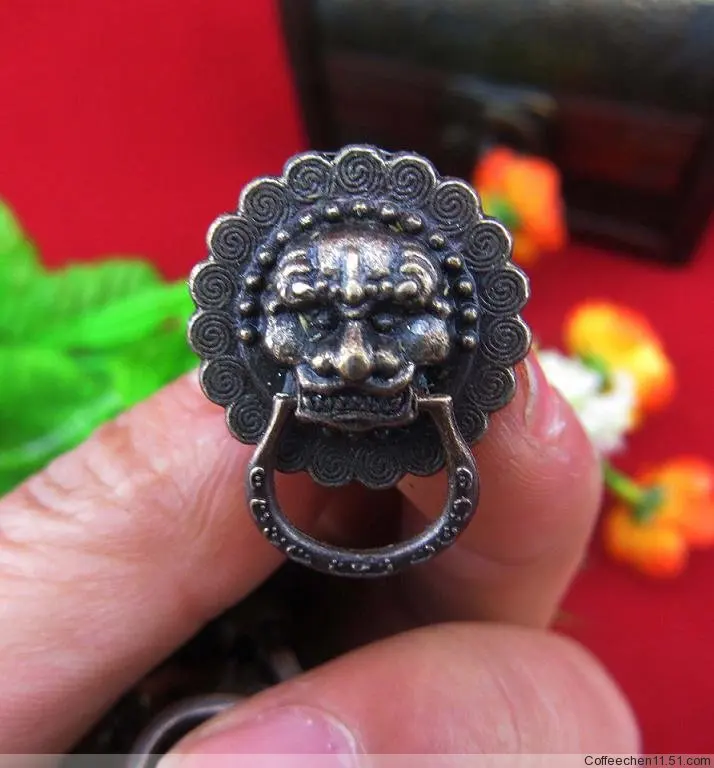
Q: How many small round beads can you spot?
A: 15